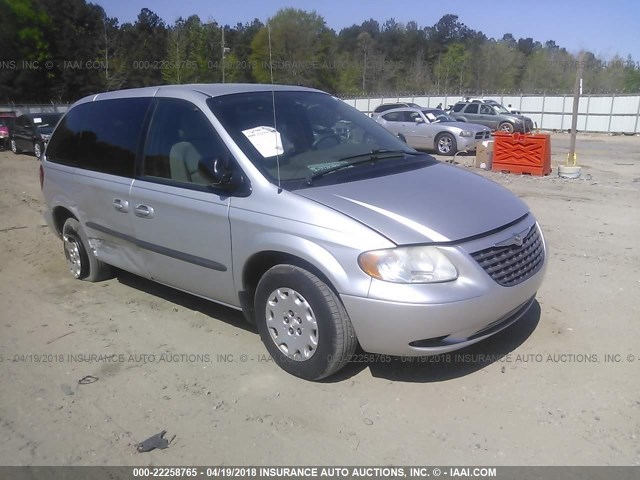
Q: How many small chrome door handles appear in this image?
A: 2